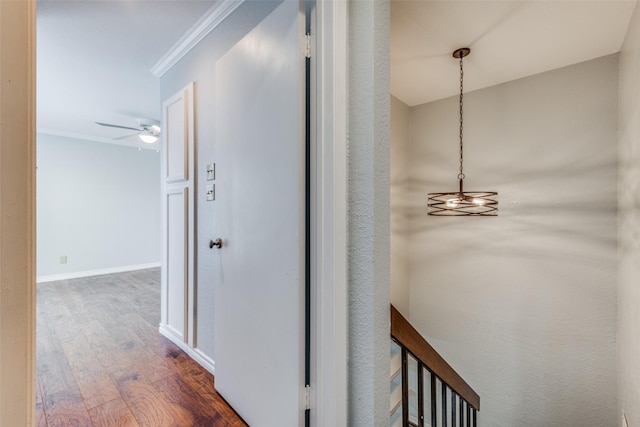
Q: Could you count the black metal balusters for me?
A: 8